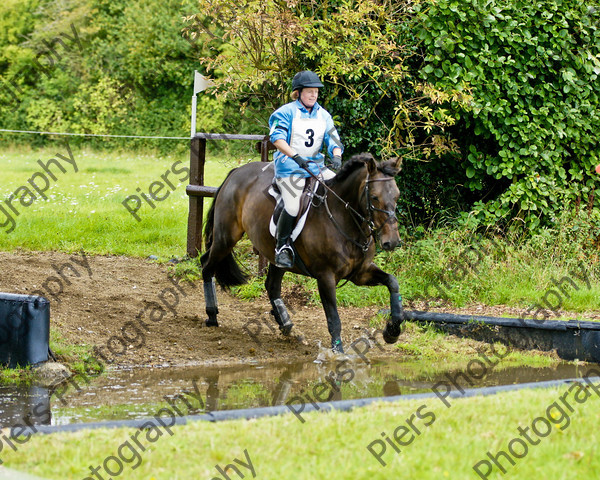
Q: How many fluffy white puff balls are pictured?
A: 0